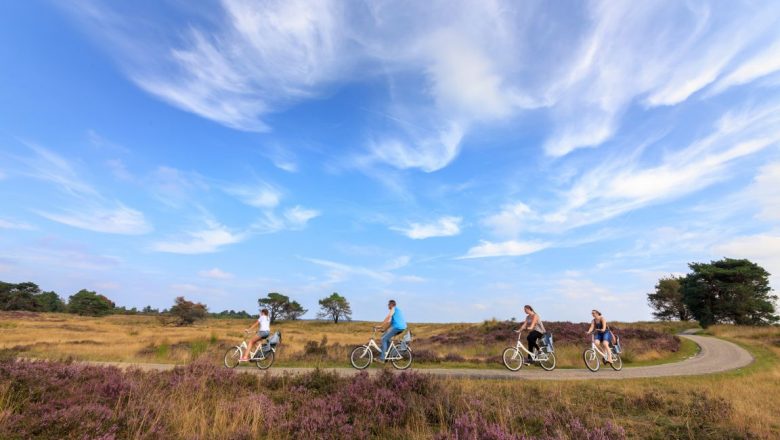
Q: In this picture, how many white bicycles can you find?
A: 4